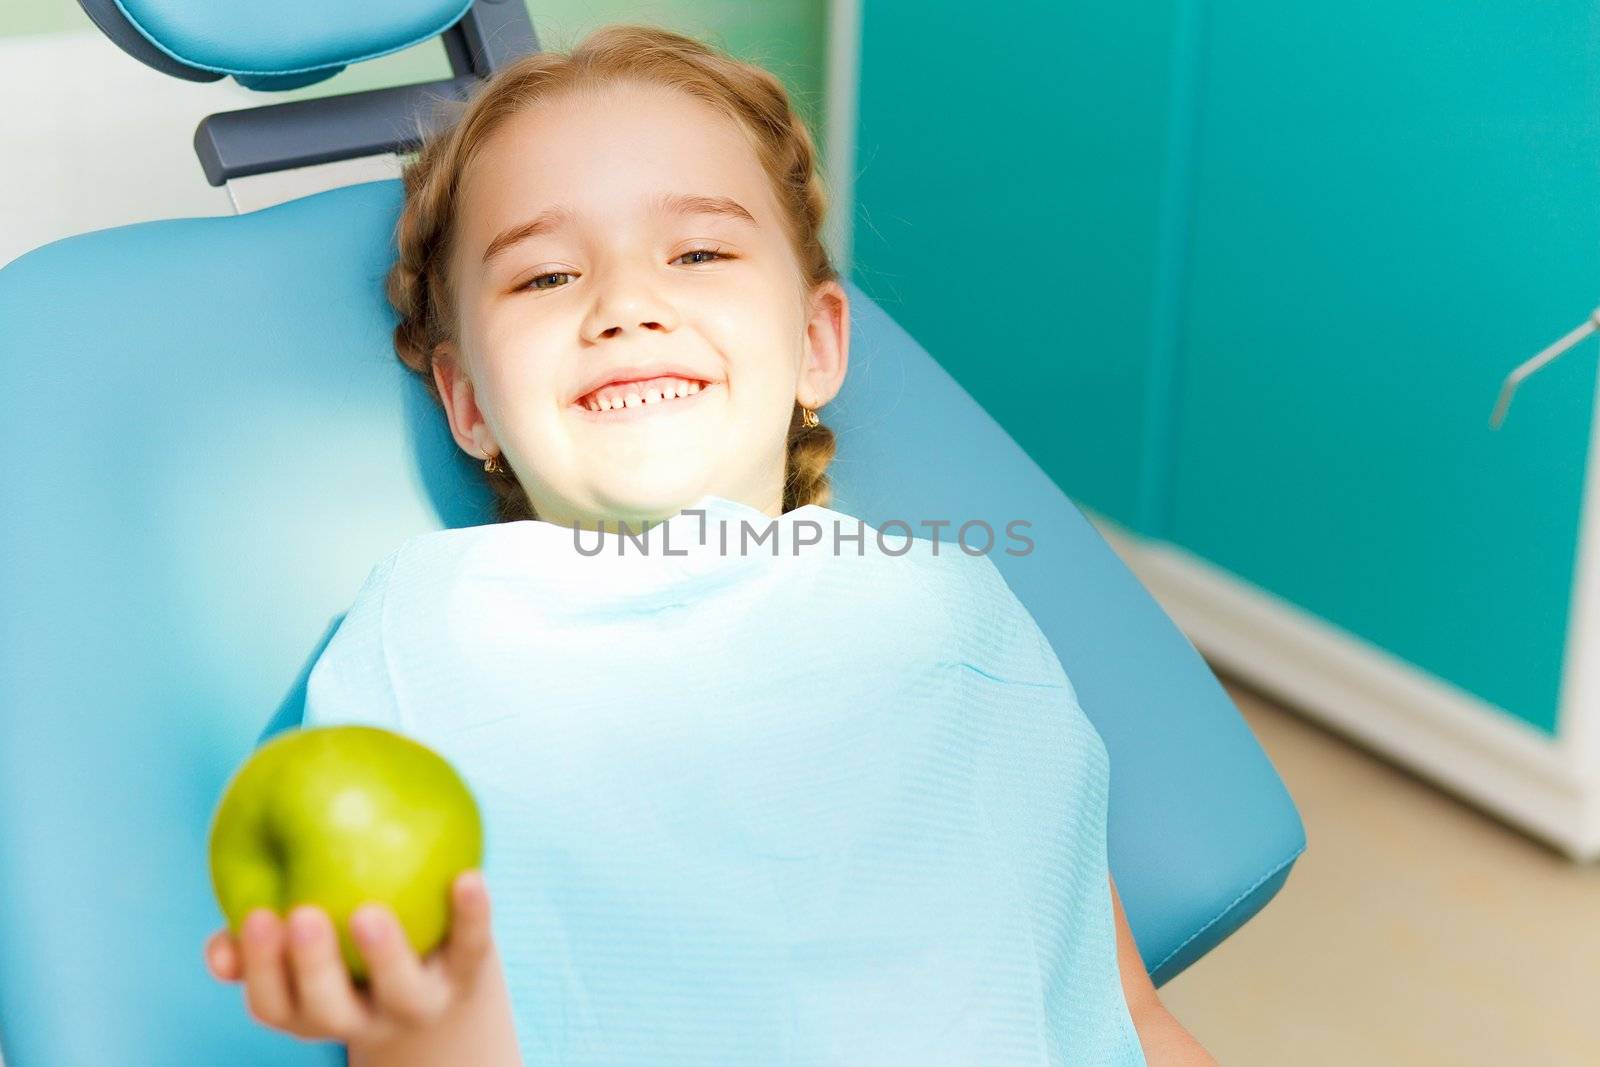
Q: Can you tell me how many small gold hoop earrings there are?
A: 2